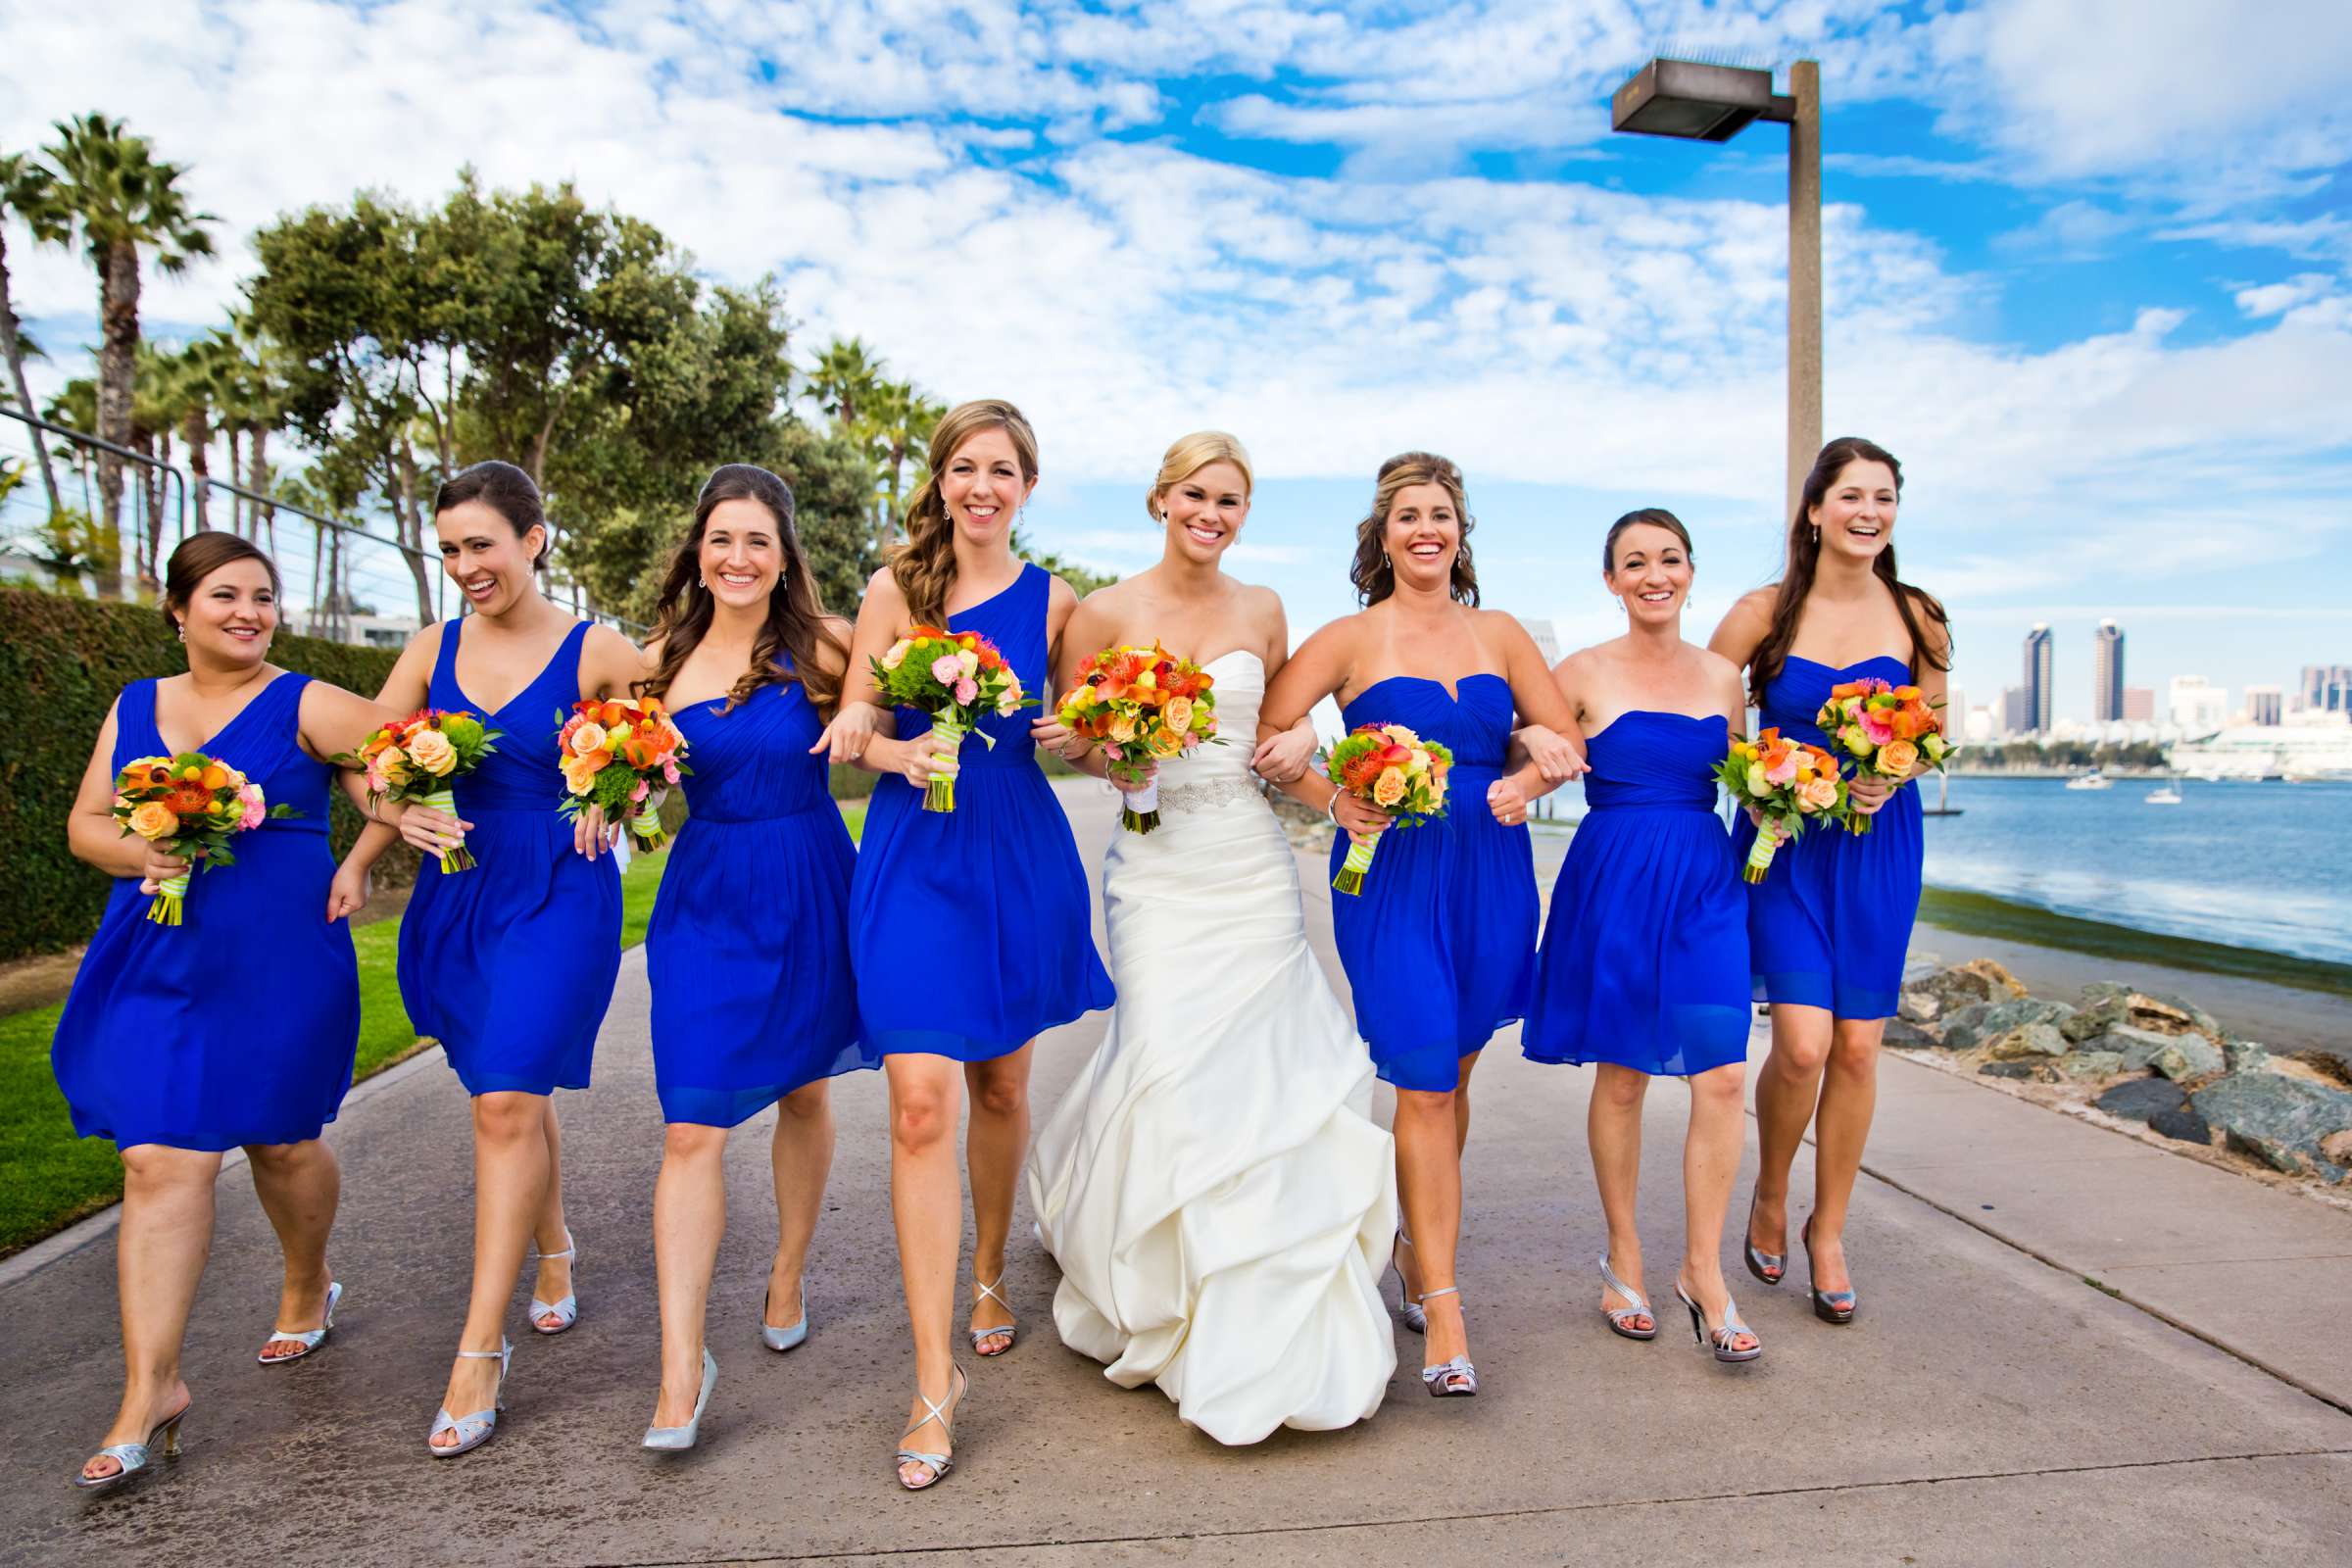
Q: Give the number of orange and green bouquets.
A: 8